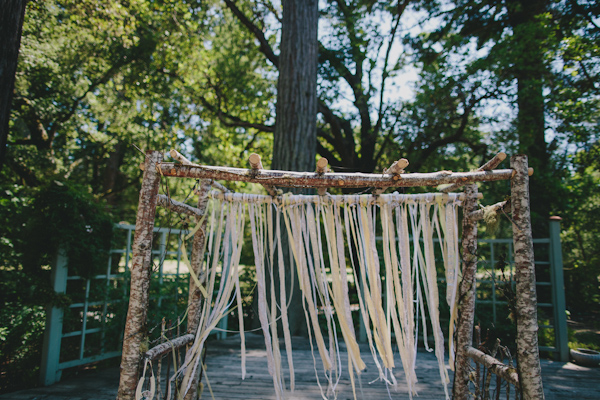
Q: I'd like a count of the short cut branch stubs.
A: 5